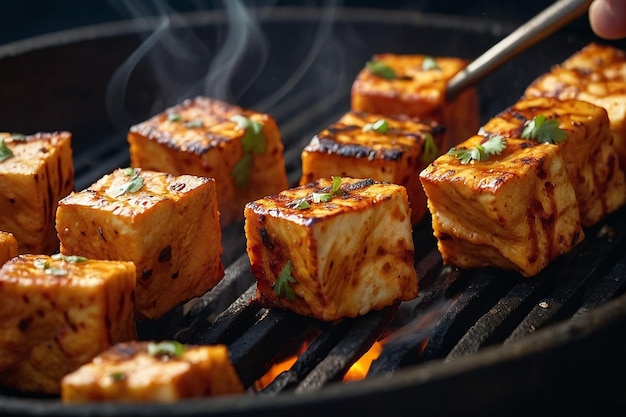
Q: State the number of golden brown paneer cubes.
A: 12